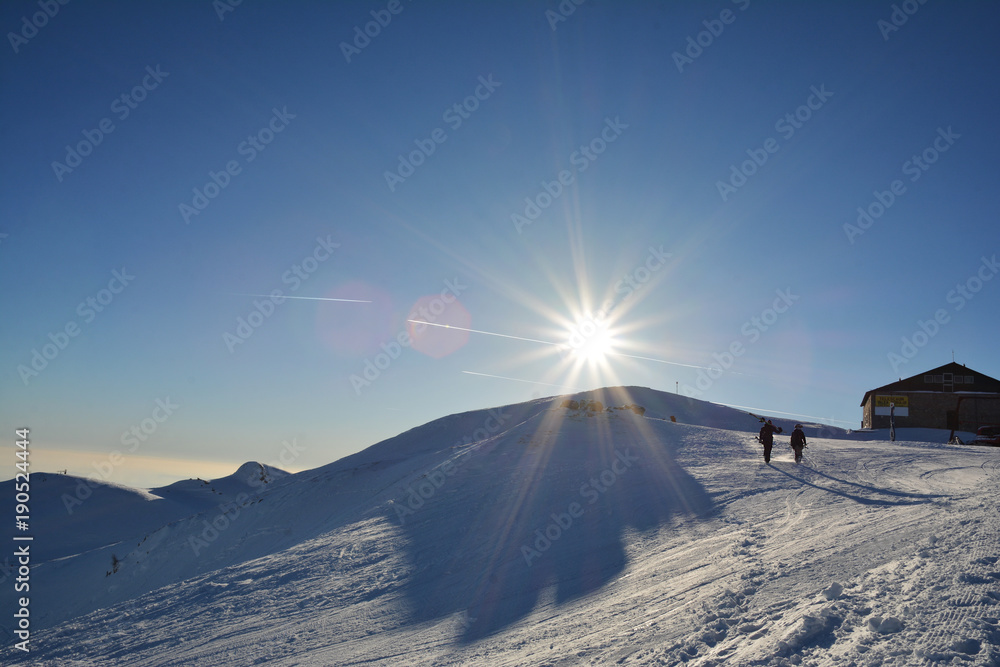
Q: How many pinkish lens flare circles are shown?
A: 2